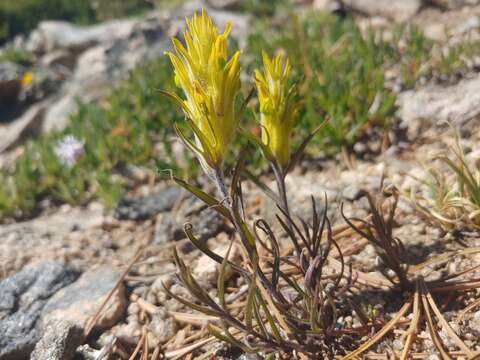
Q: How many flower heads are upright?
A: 2